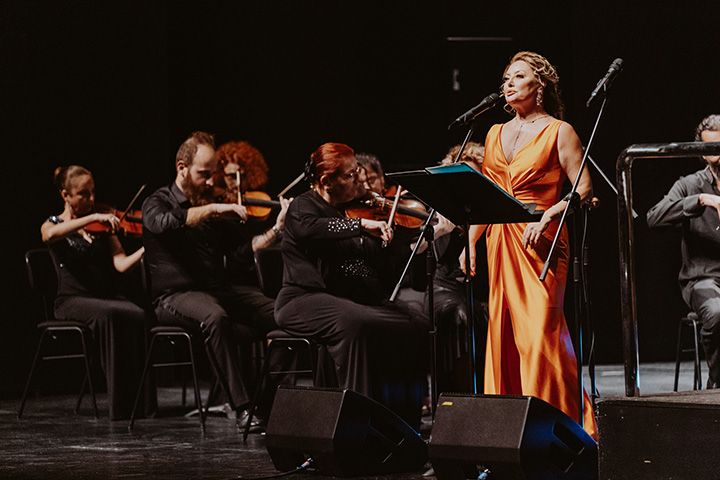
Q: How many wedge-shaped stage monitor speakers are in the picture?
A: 2